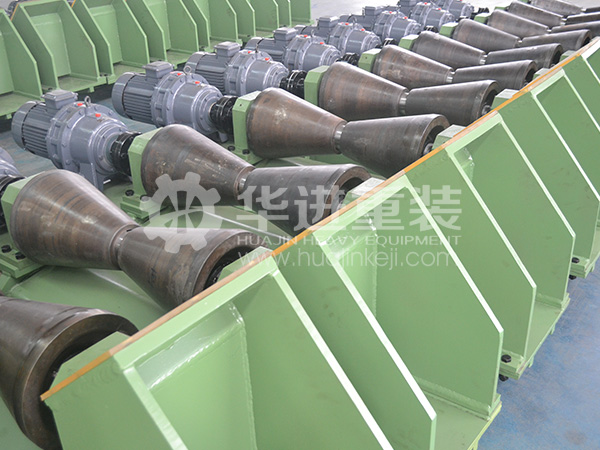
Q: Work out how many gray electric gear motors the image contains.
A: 9